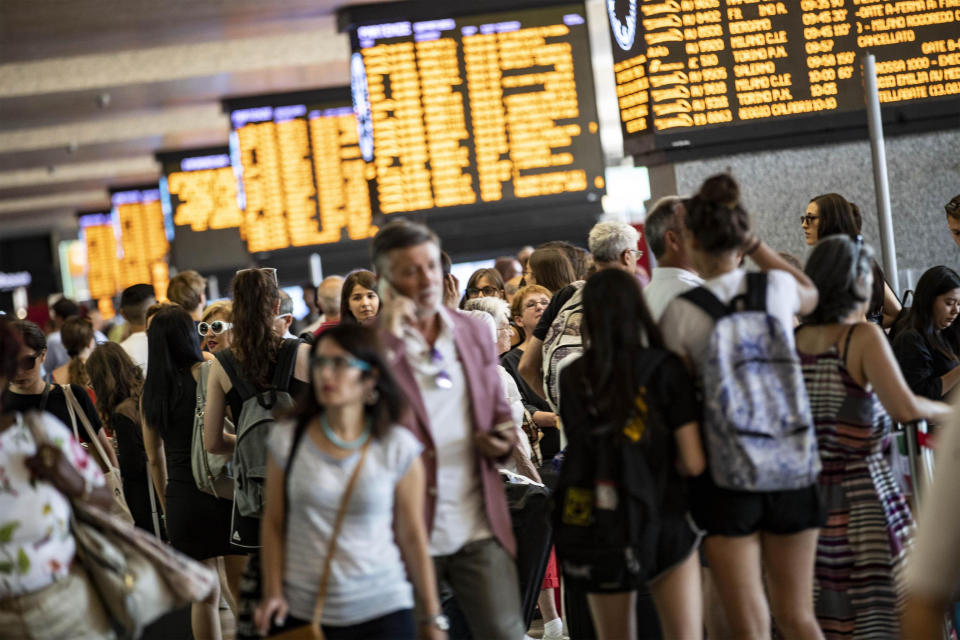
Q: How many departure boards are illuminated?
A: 6